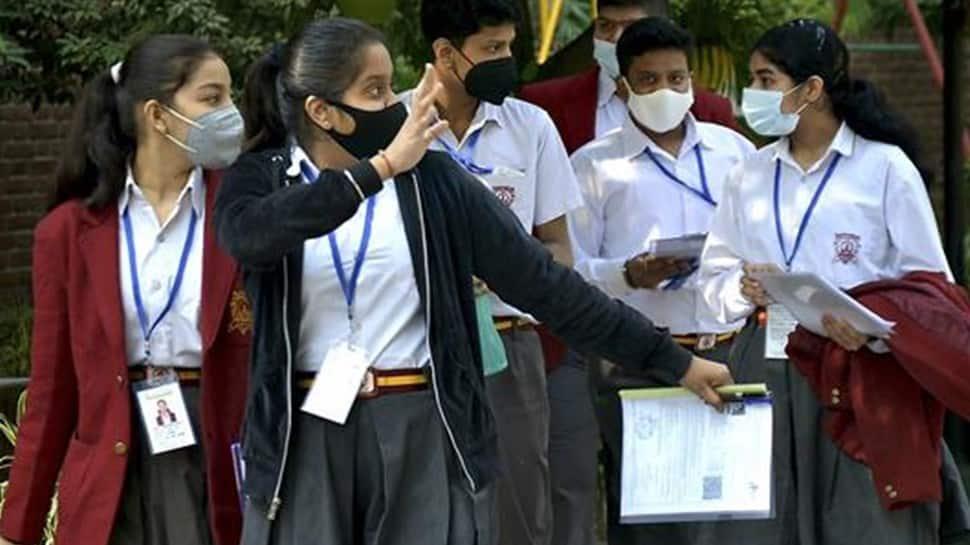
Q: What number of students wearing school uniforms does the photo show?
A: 6